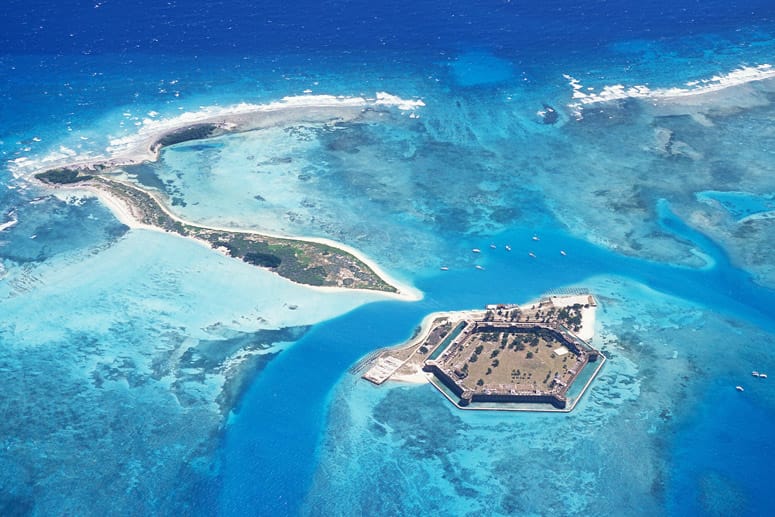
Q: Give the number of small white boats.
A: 11